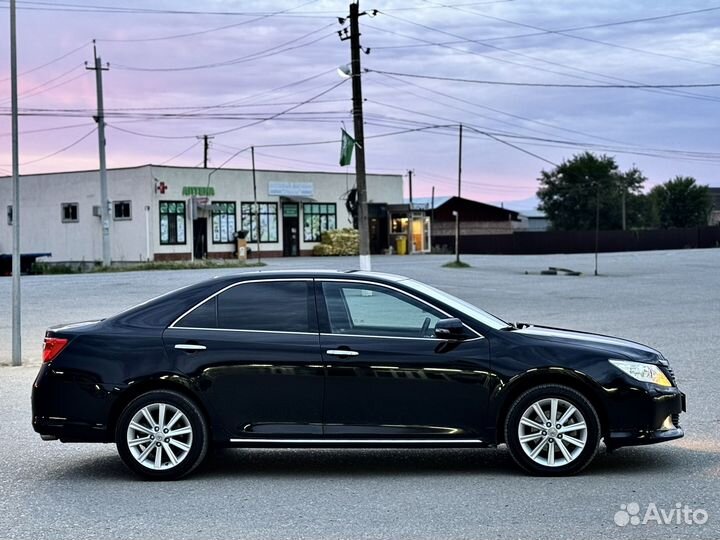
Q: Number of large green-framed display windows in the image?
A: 4